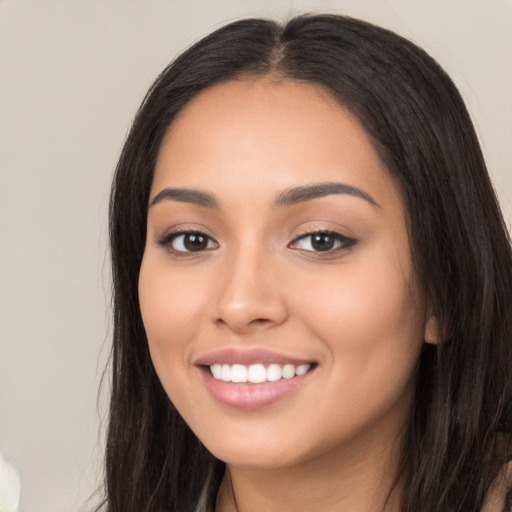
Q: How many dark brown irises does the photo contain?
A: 2